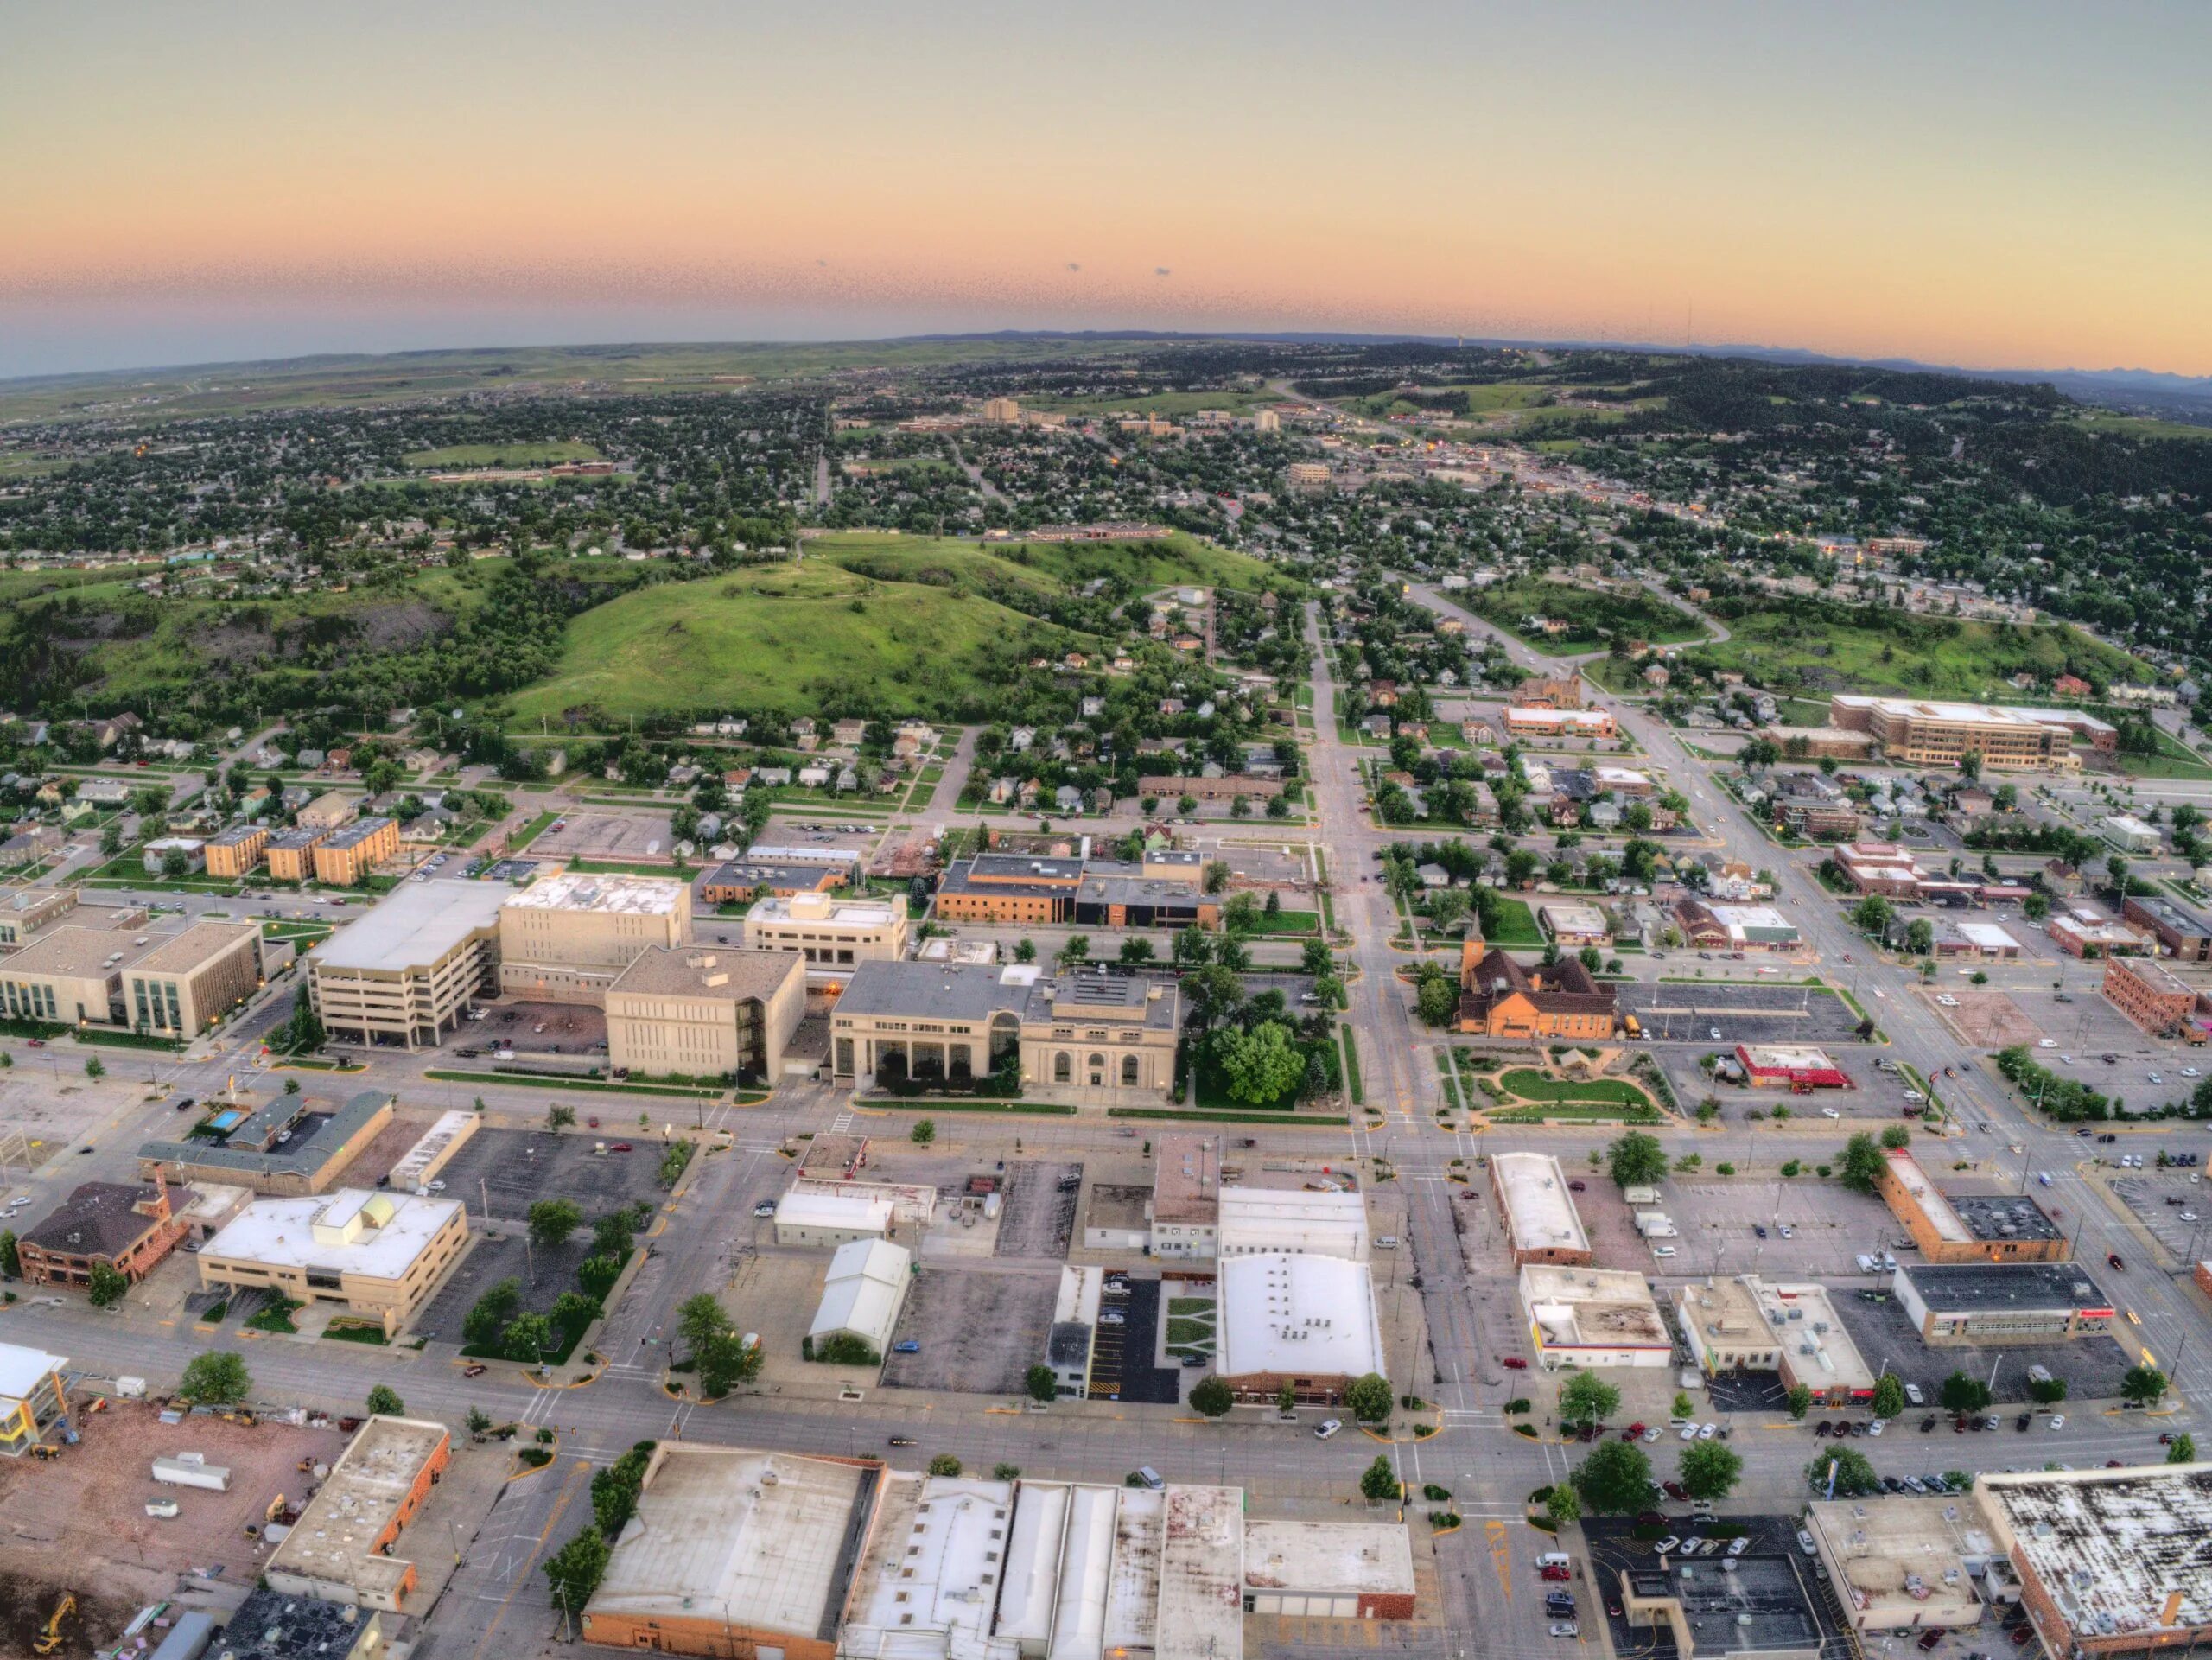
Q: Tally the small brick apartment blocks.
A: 3